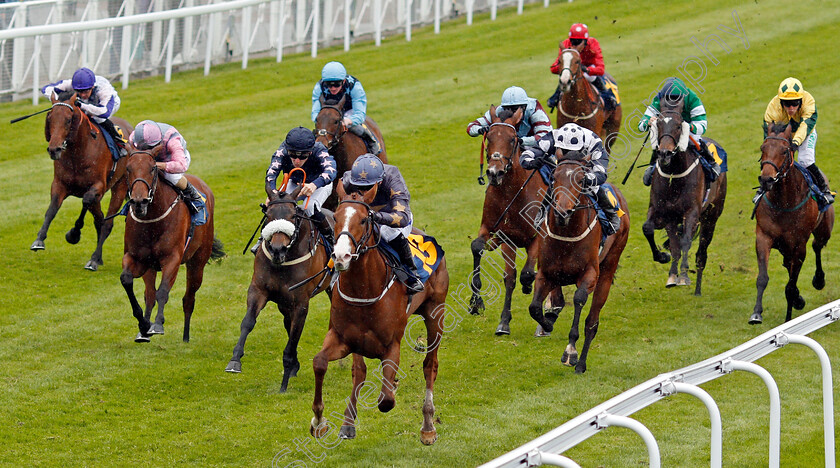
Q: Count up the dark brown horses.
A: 2